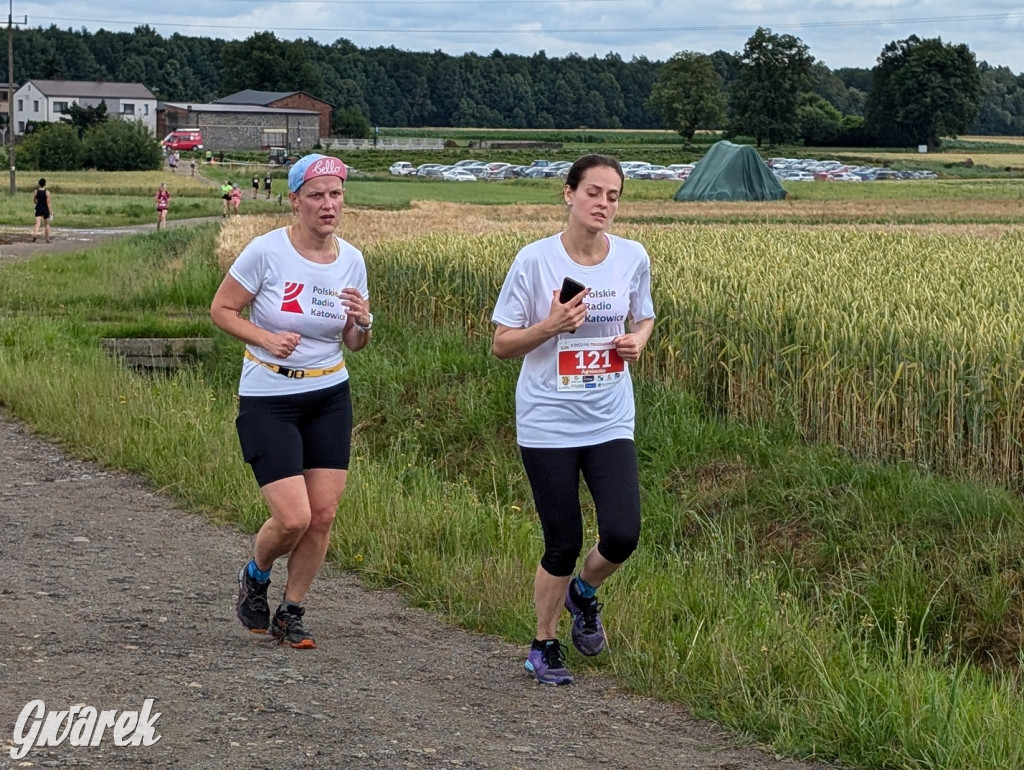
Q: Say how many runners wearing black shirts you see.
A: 3